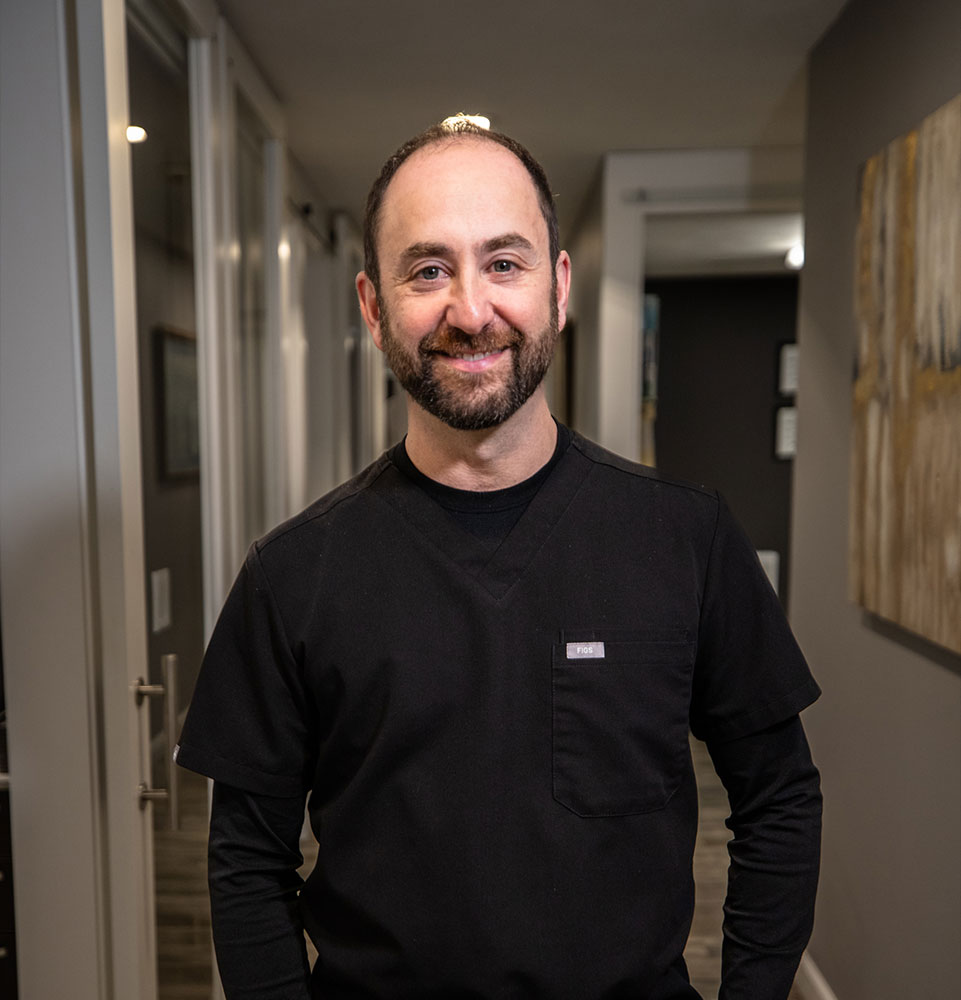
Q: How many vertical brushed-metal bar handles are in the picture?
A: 1